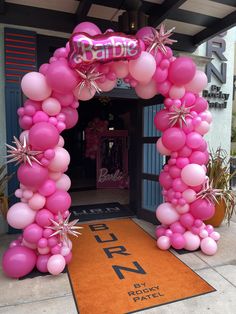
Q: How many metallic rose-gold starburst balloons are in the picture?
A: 6